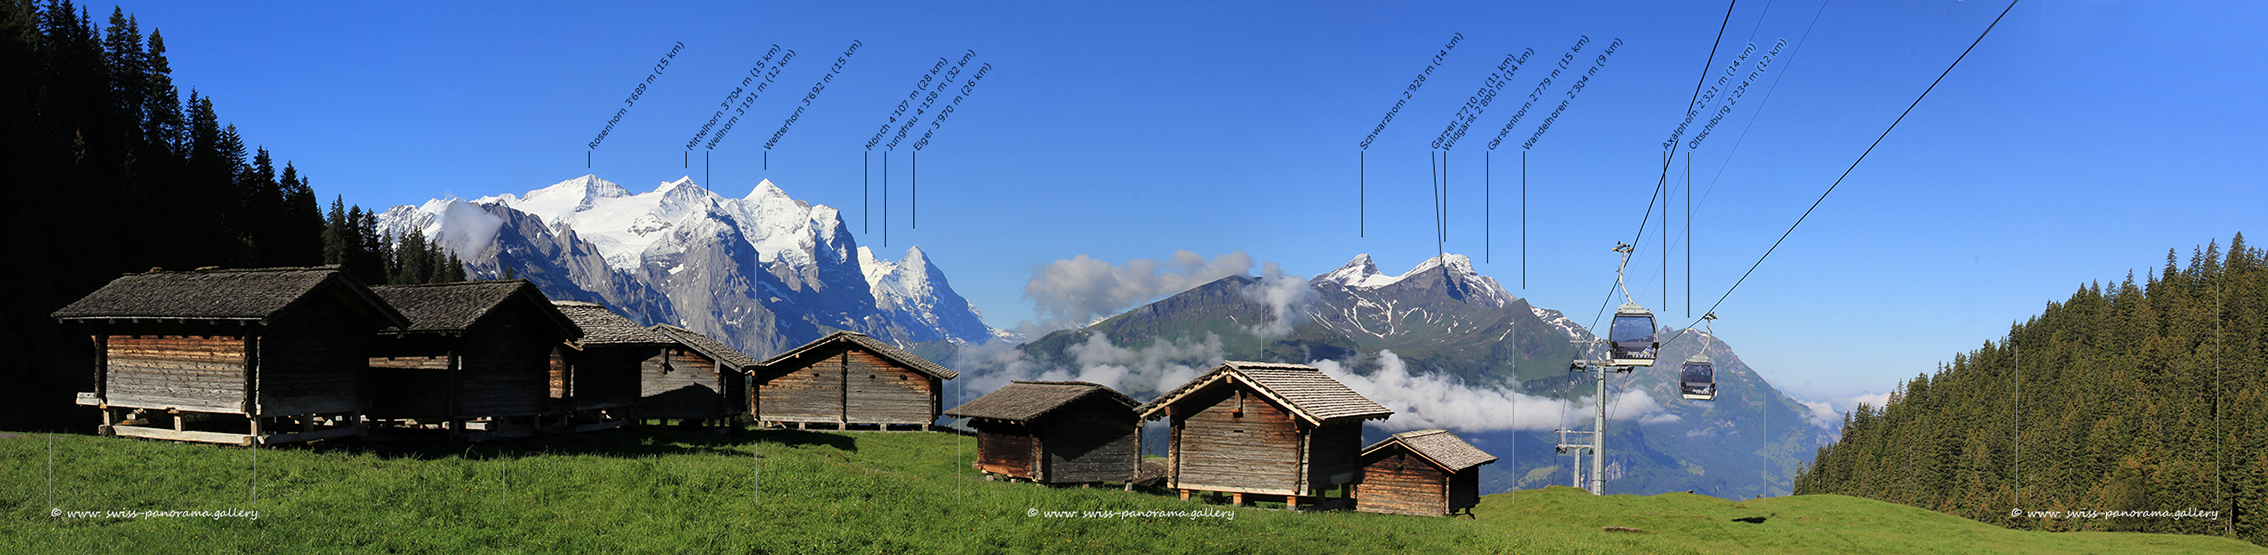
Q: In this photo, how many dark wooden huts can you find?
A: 8